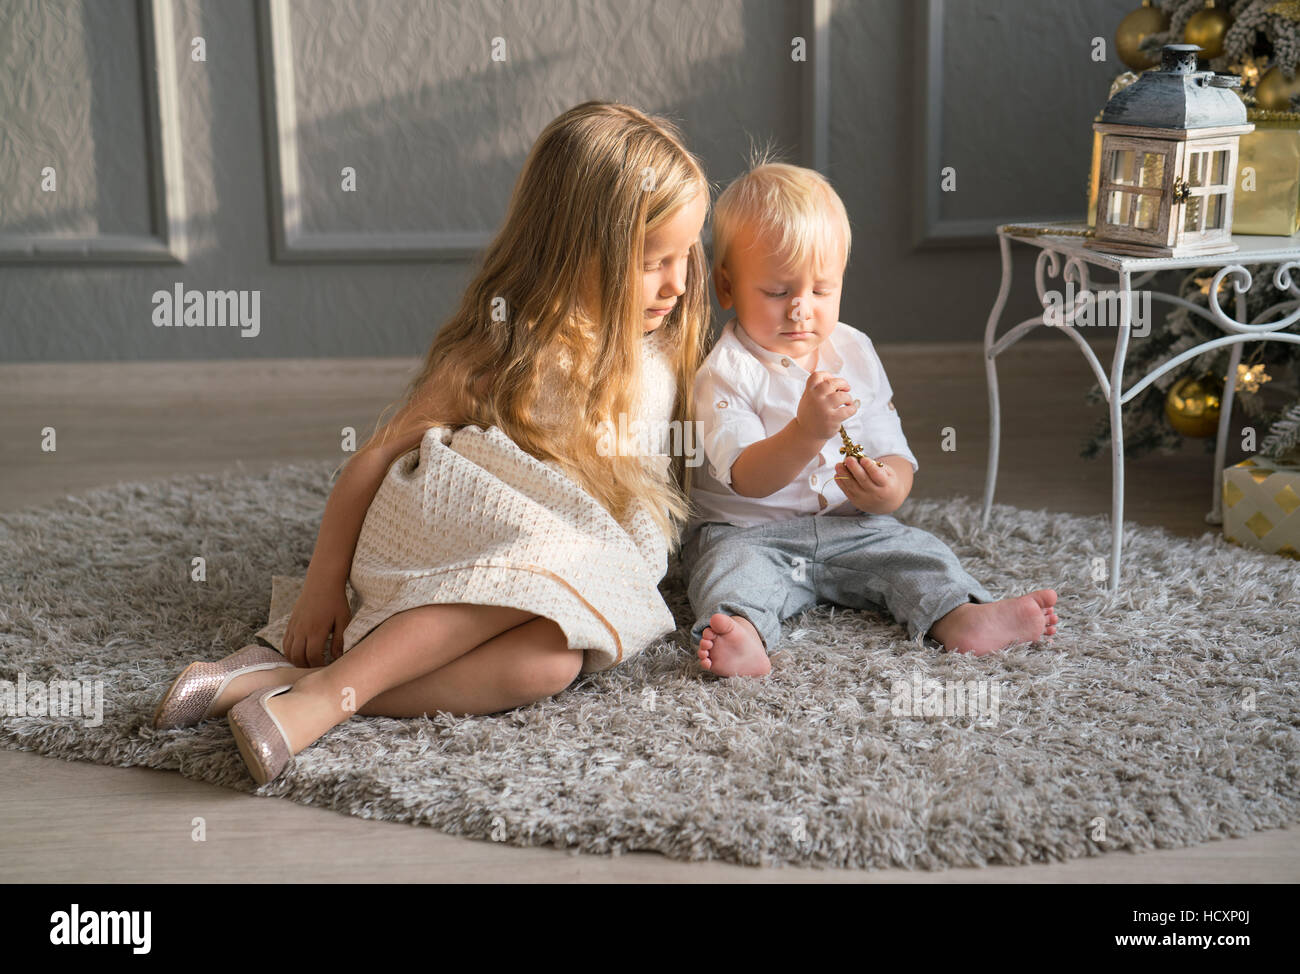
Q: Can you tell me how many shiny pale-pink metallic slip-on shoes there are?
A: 2